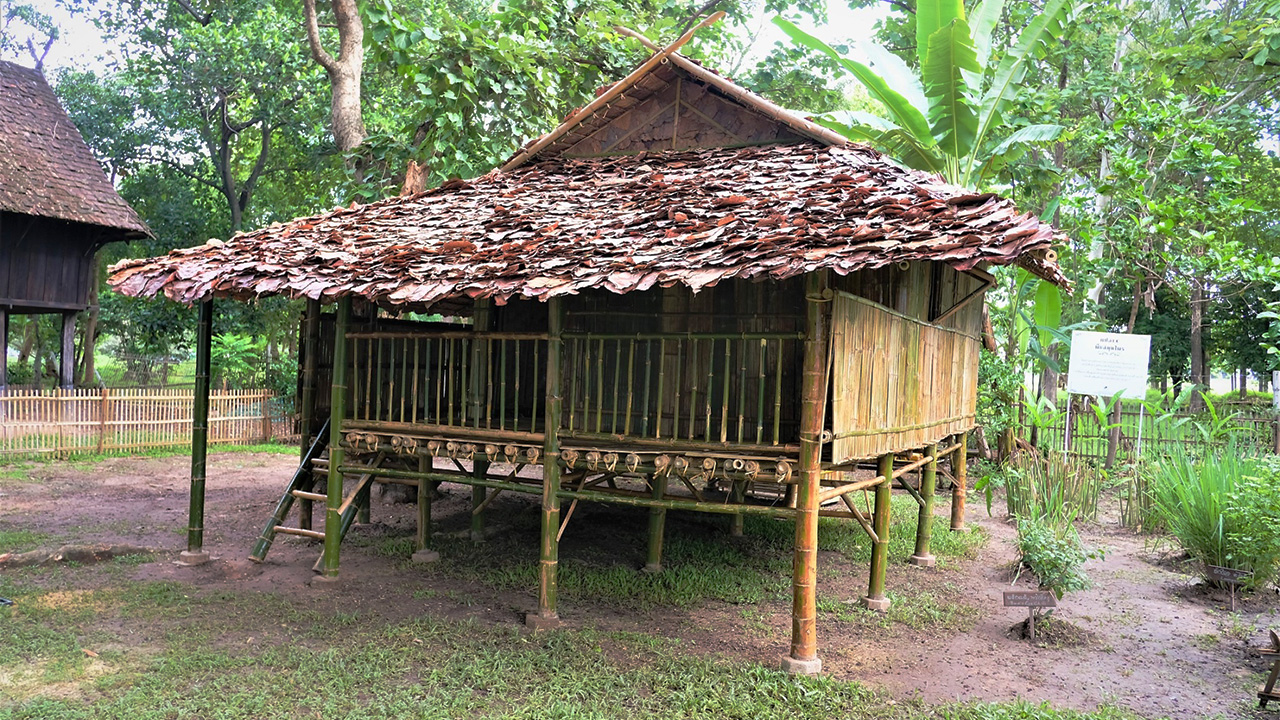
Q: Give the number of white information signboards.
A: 1